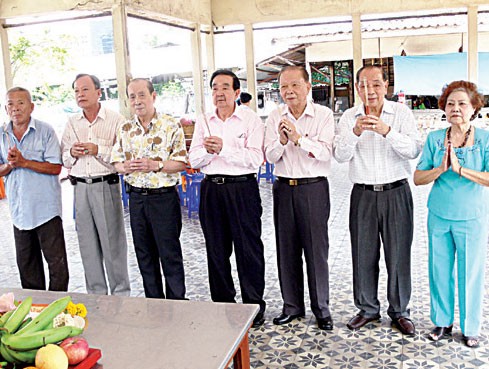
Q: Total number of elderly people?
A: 7